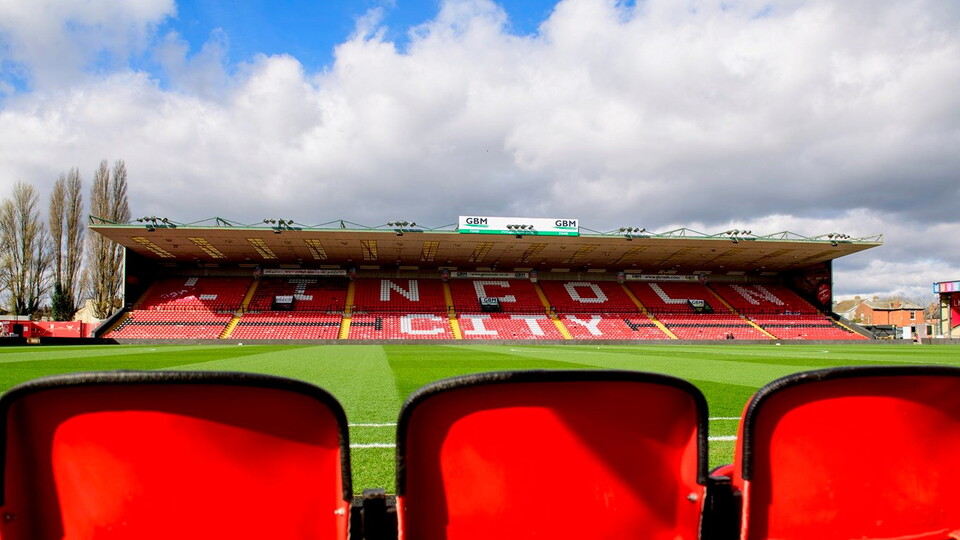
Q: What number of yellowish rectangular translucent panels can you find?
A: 14